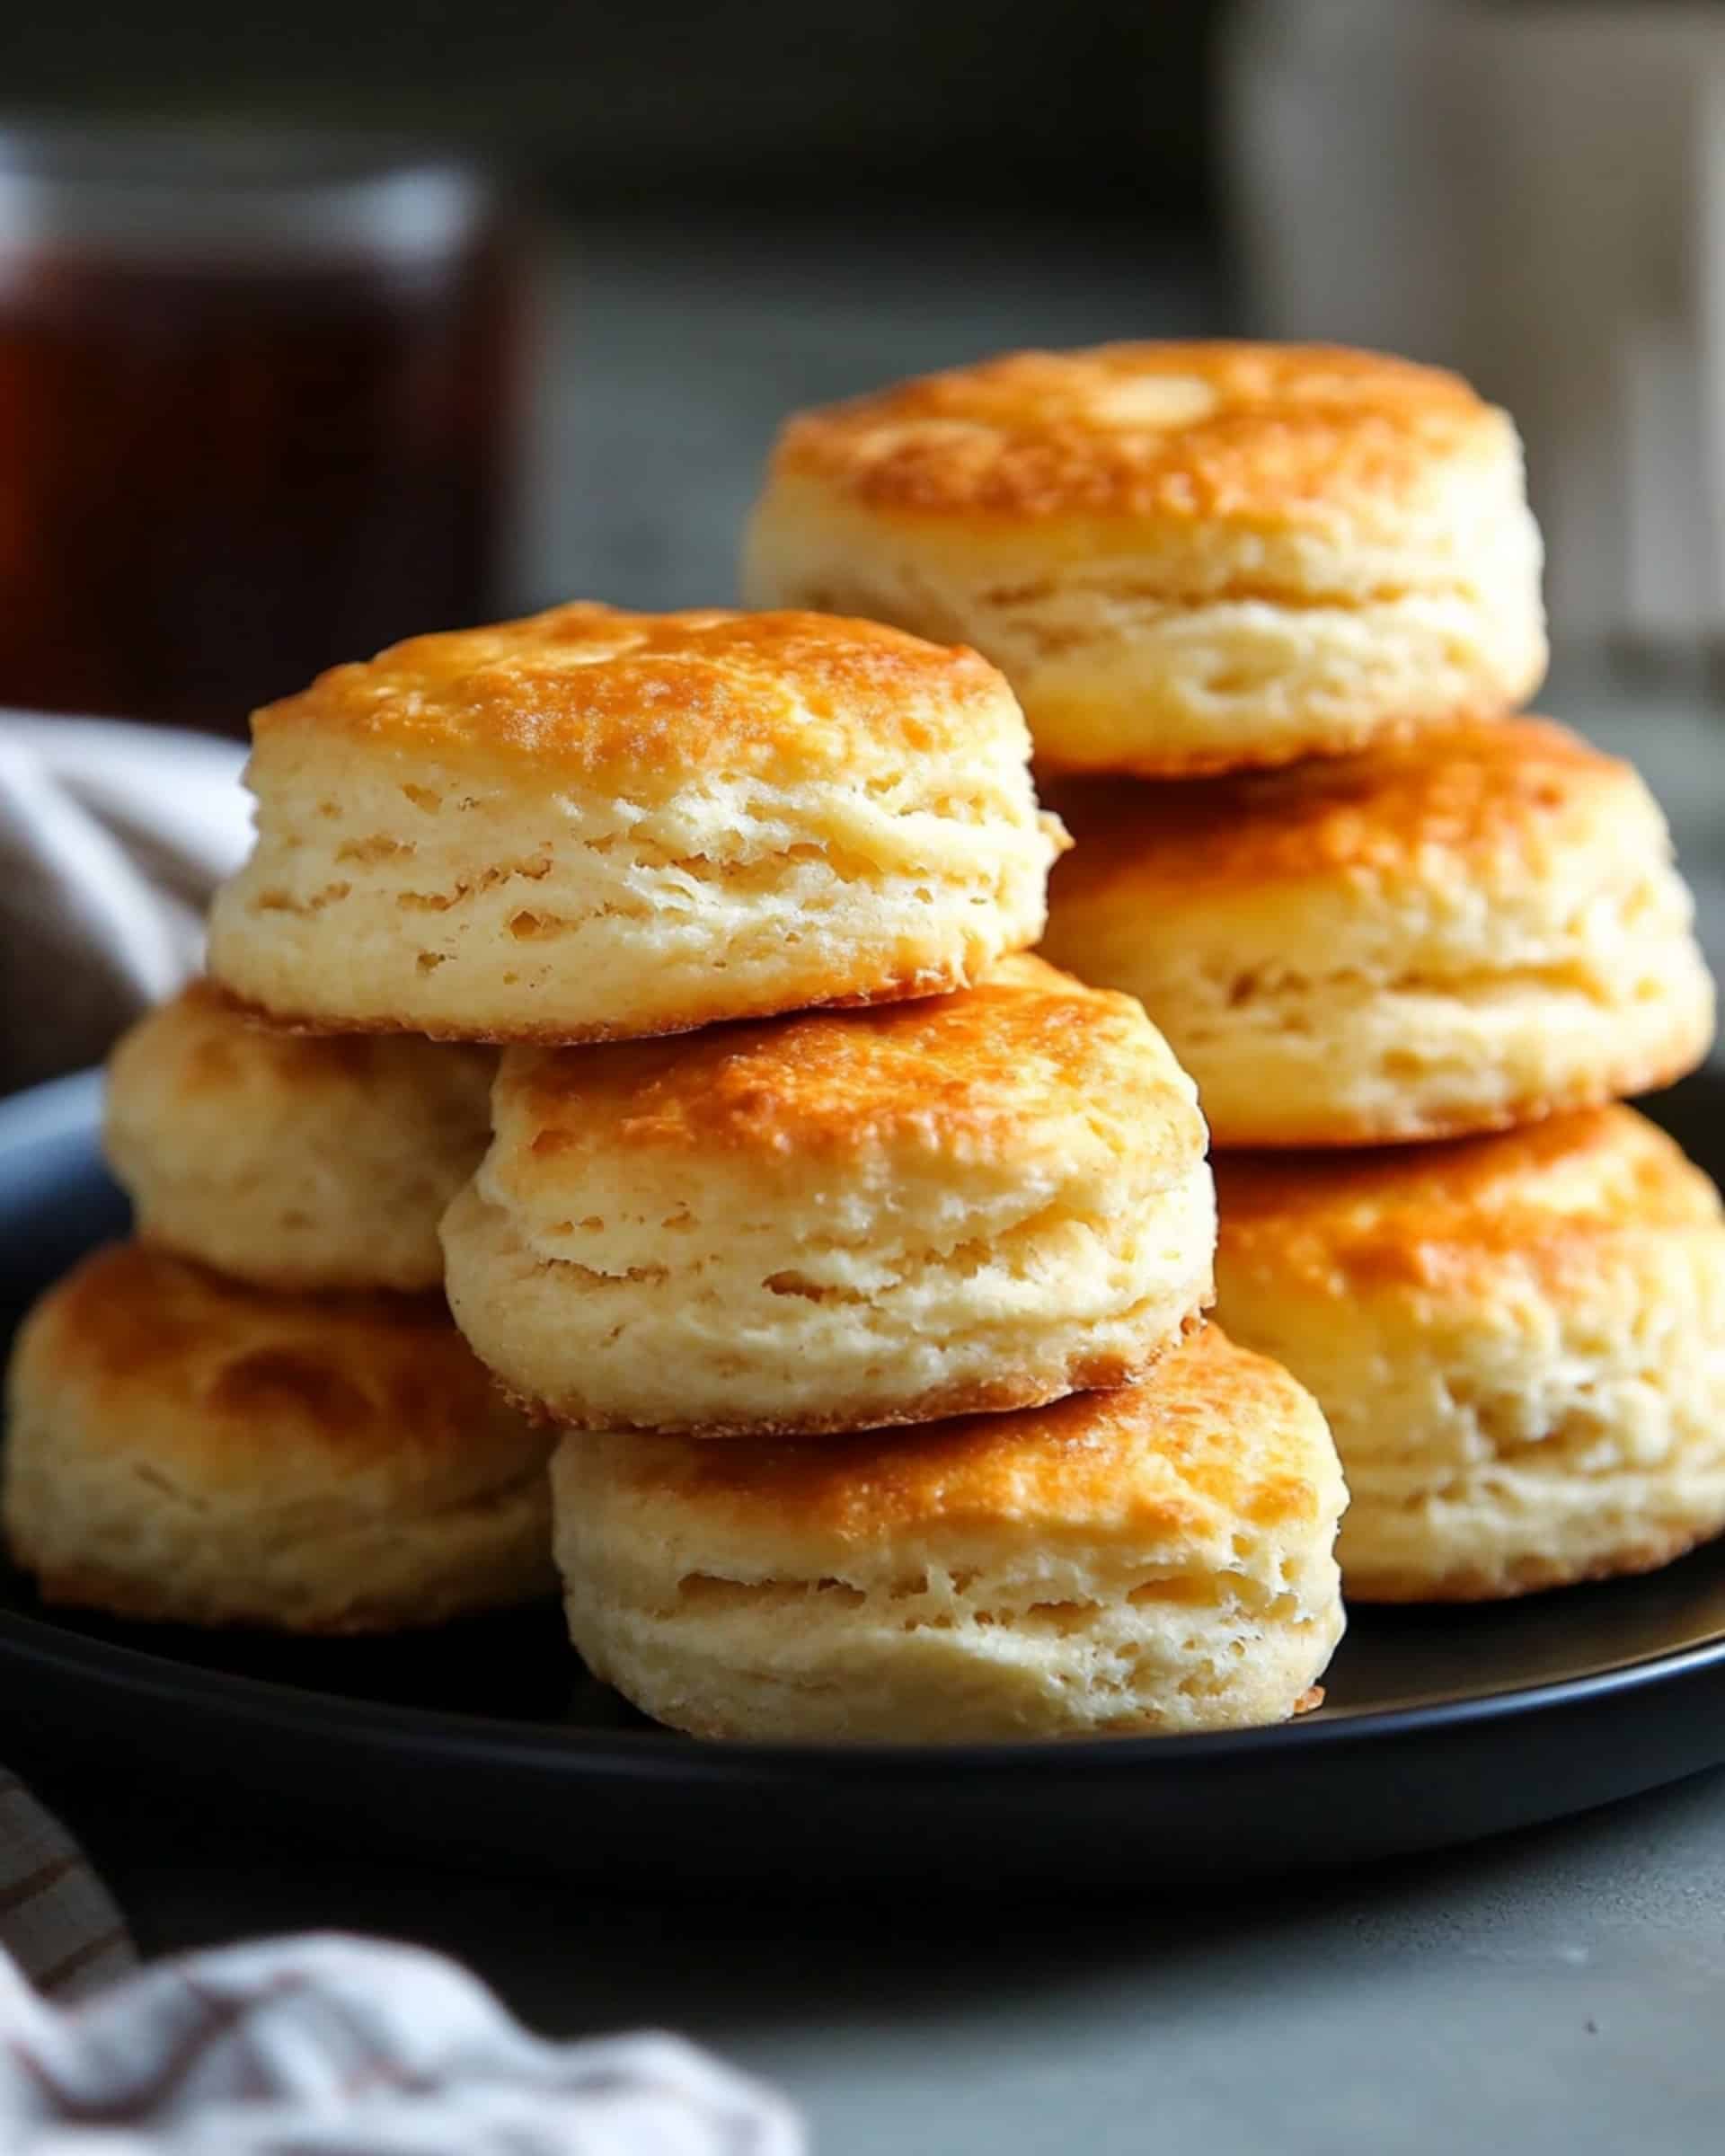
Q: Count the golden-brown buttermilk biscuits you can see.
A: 8